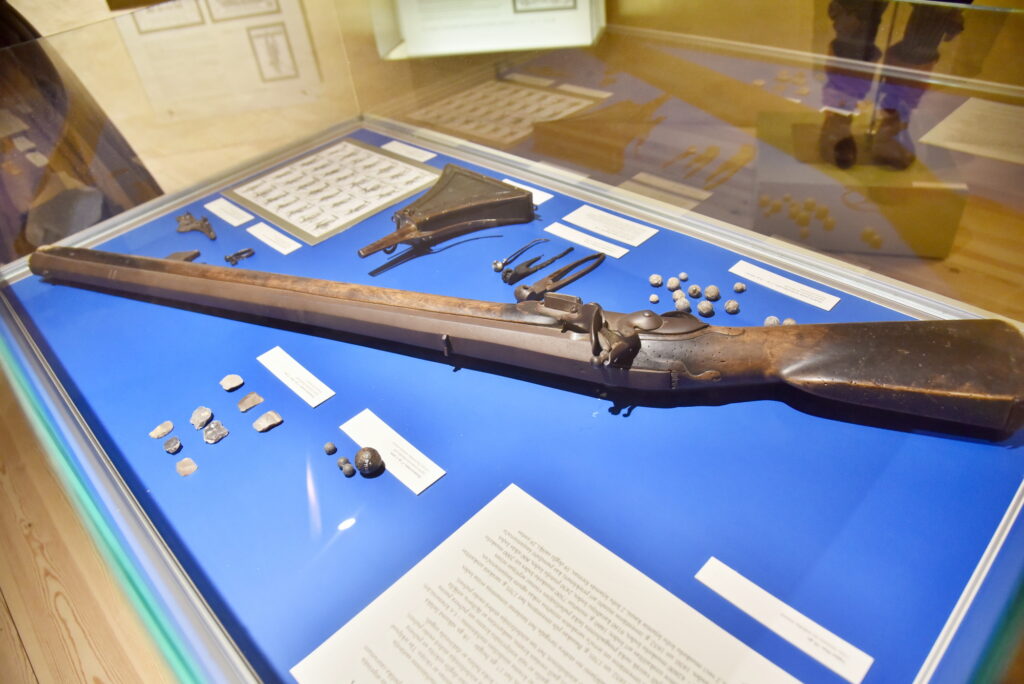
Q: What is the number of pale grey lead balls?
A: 13